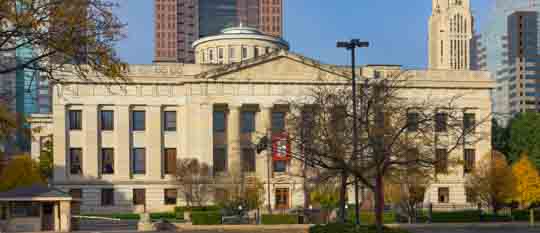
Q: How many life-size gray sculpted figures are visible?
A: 0